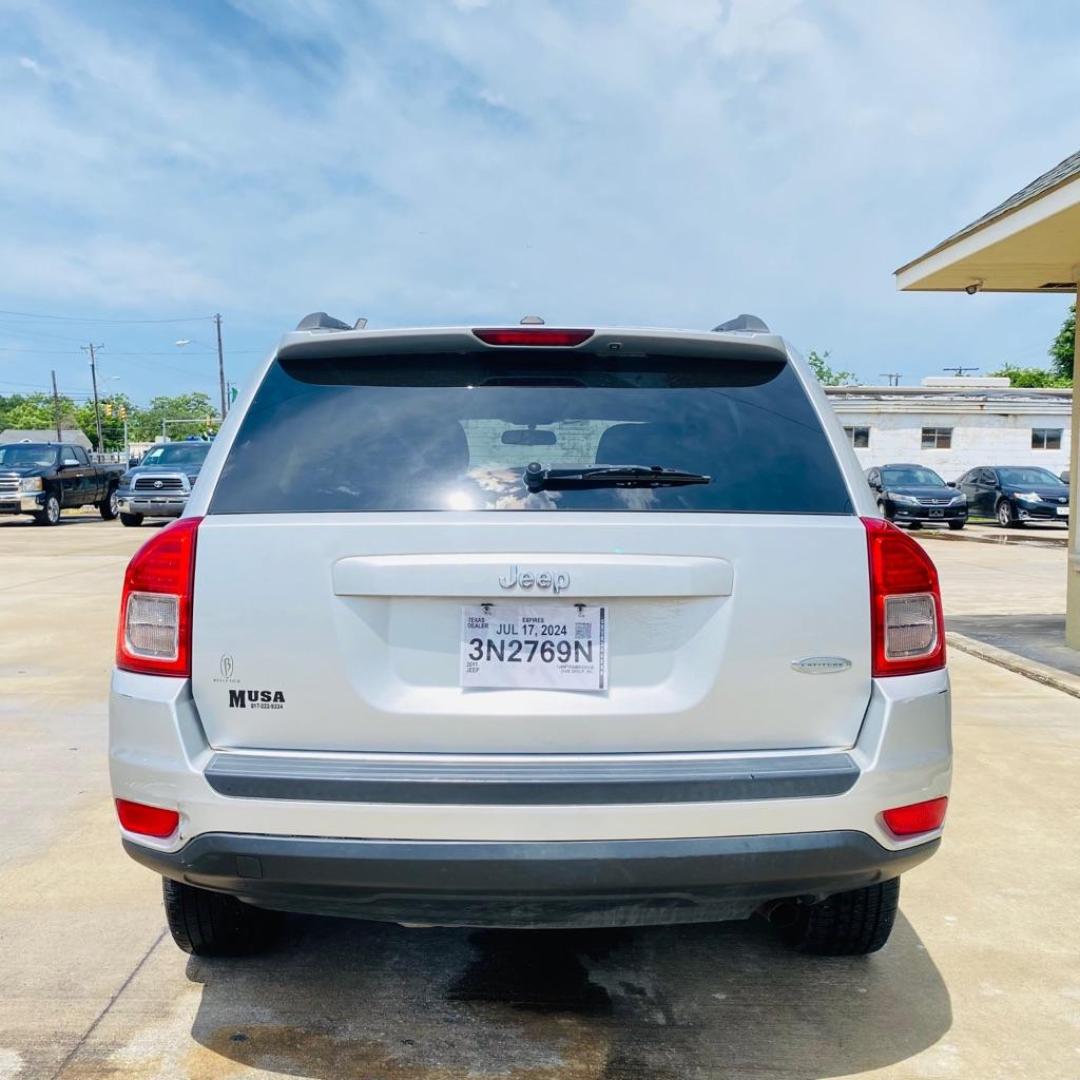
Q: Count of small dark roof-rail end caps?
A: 2